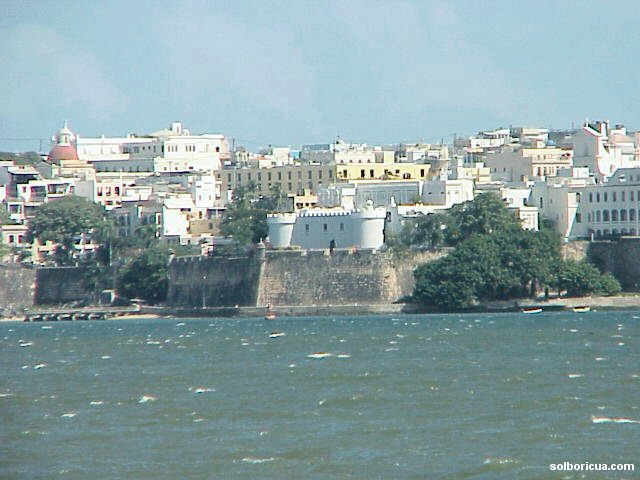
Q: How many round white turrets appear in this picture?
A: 2